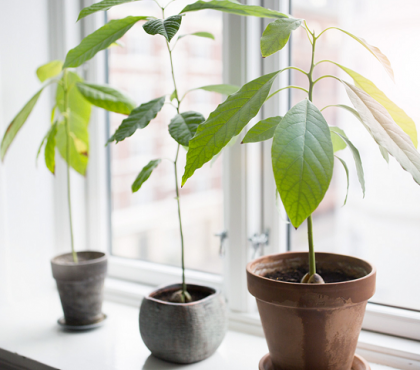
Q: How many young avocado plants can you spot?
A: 3